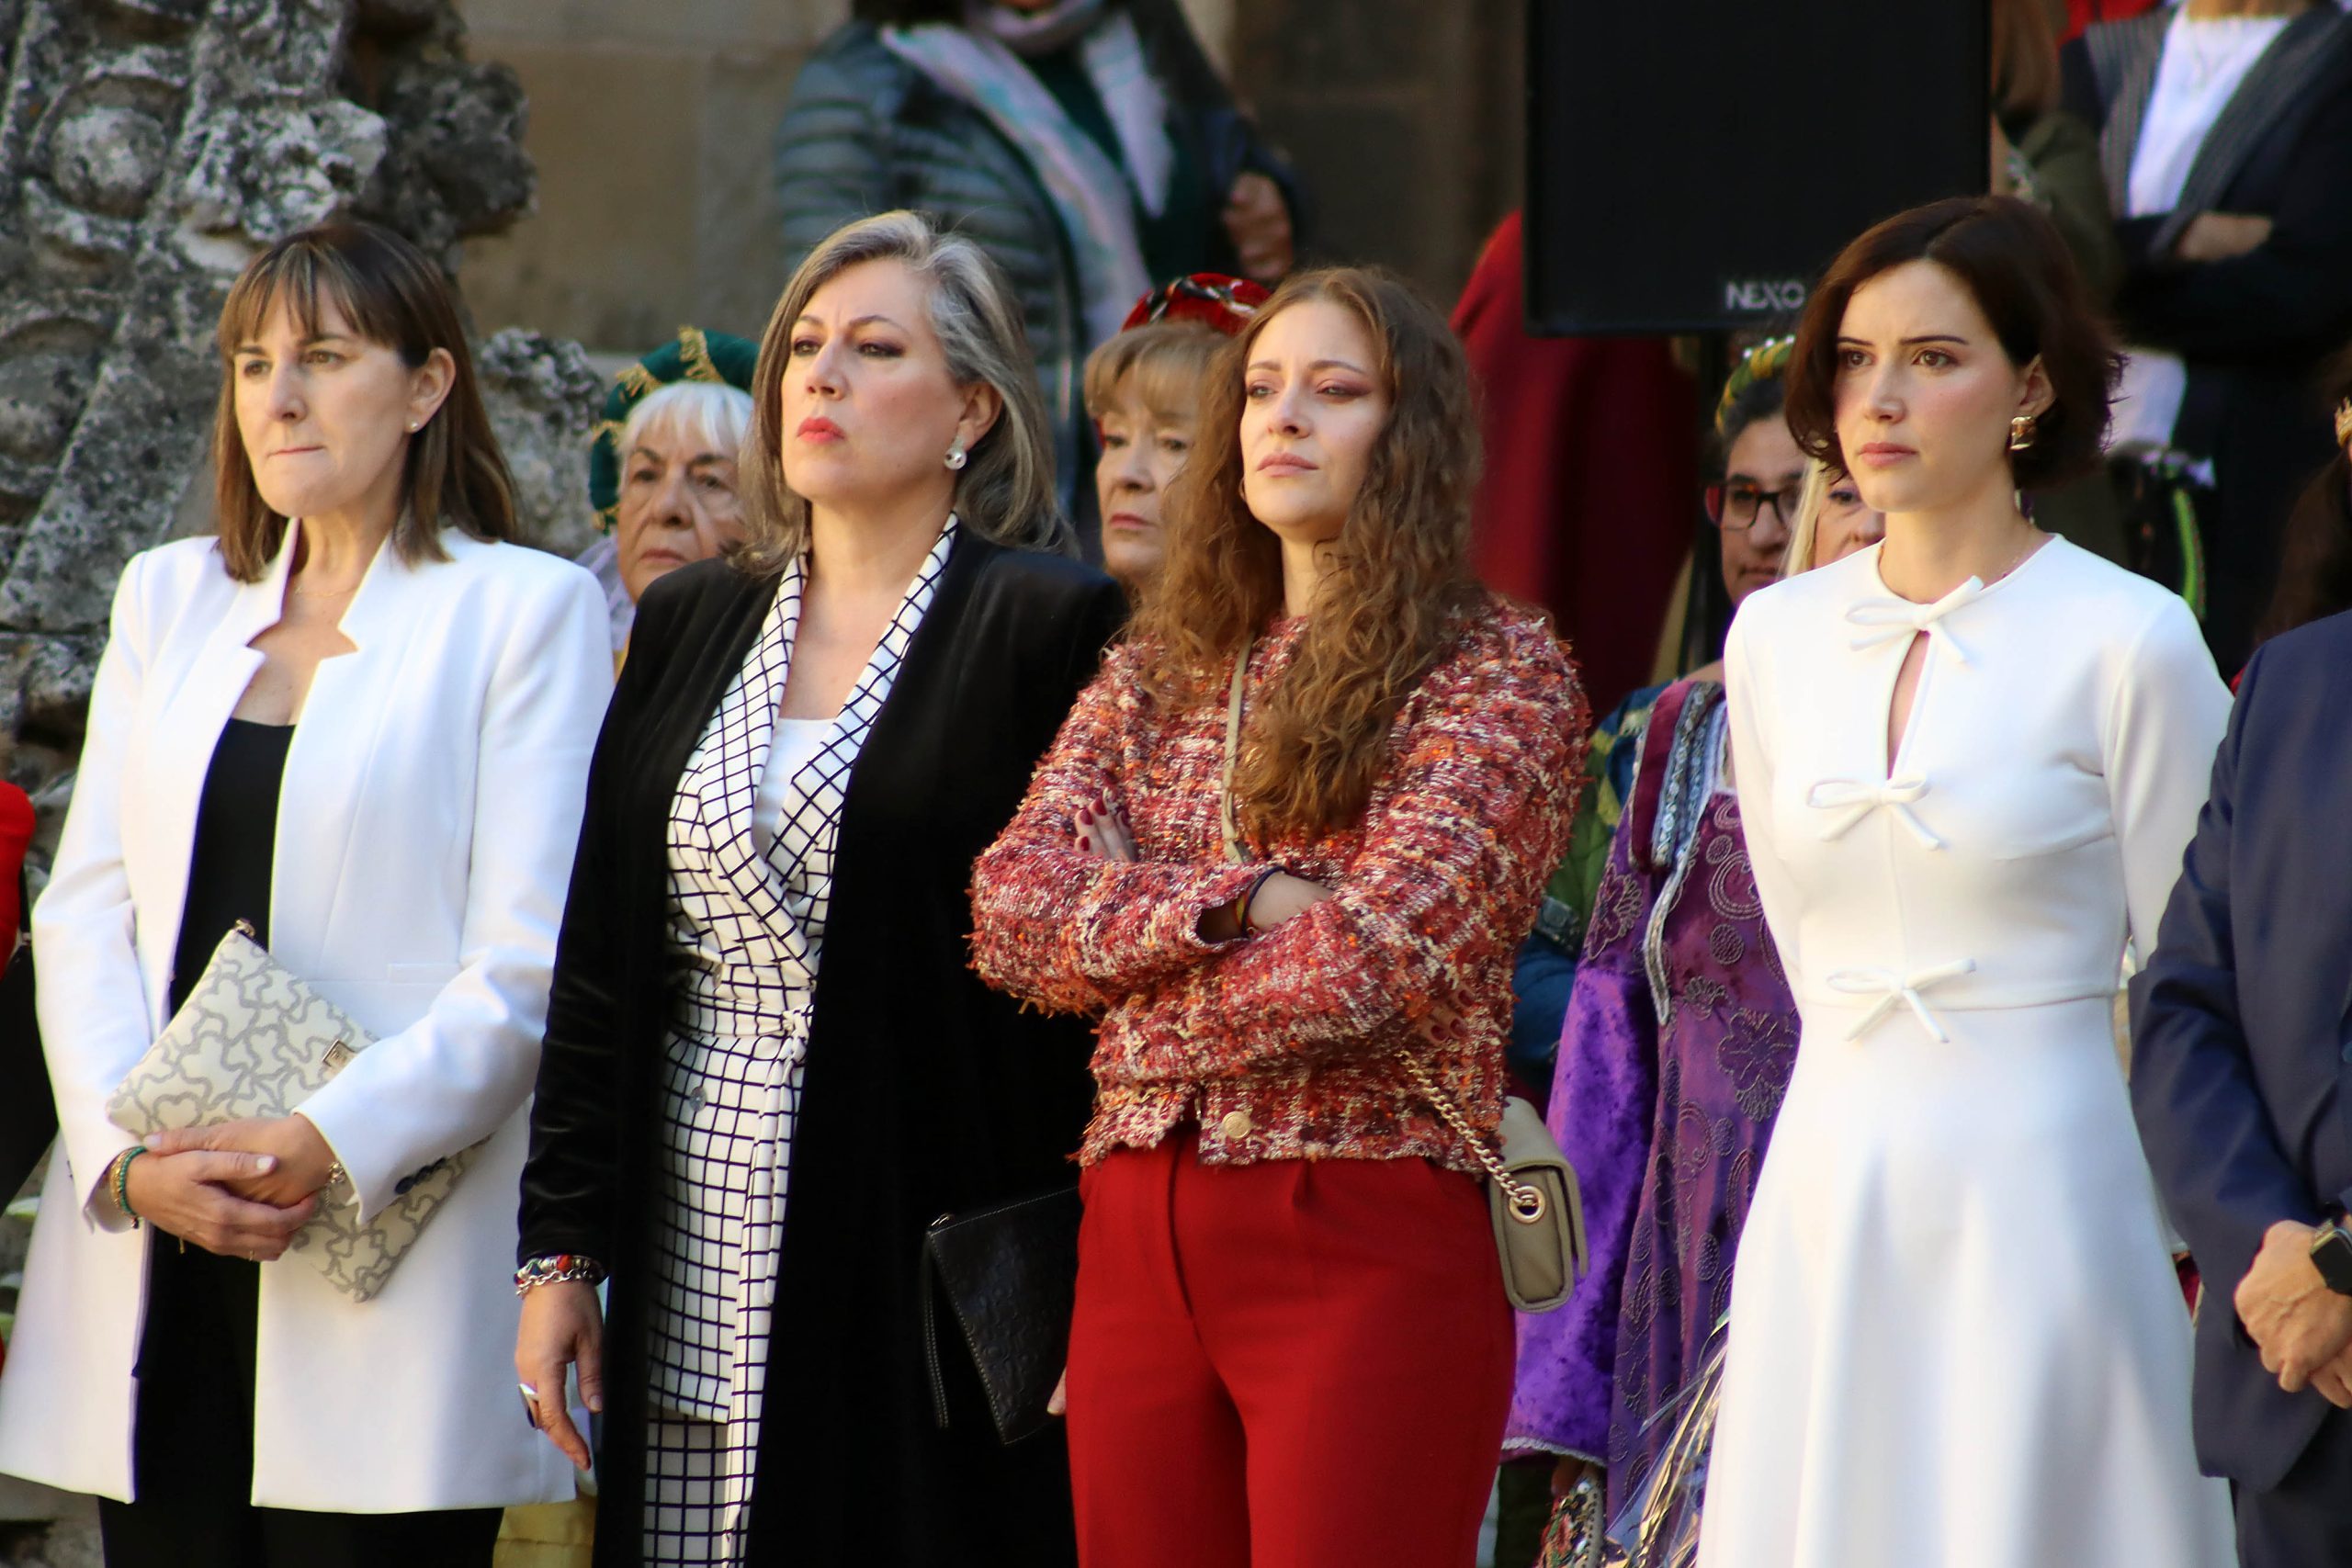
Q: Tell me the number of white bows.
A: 3